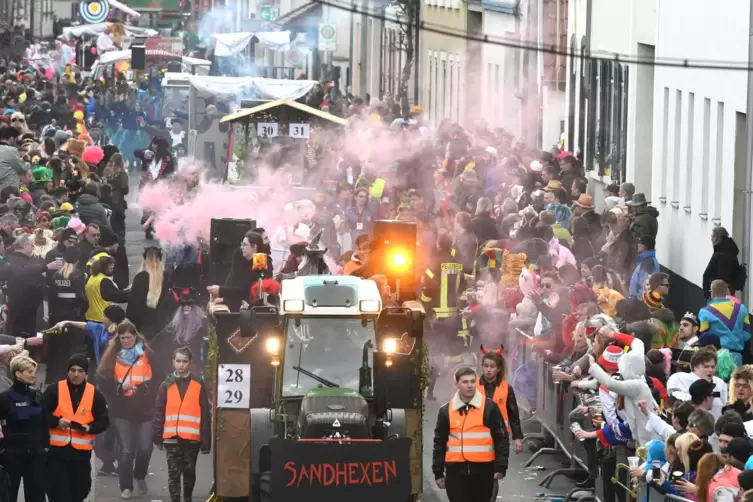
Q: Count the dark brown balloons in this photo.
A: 0